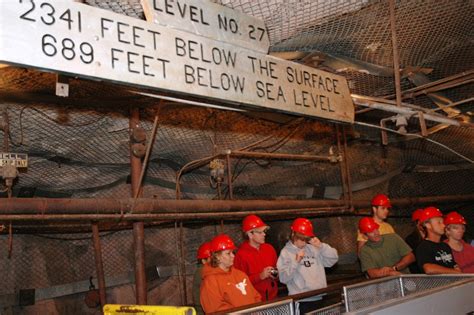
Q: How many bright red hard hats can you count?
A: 9